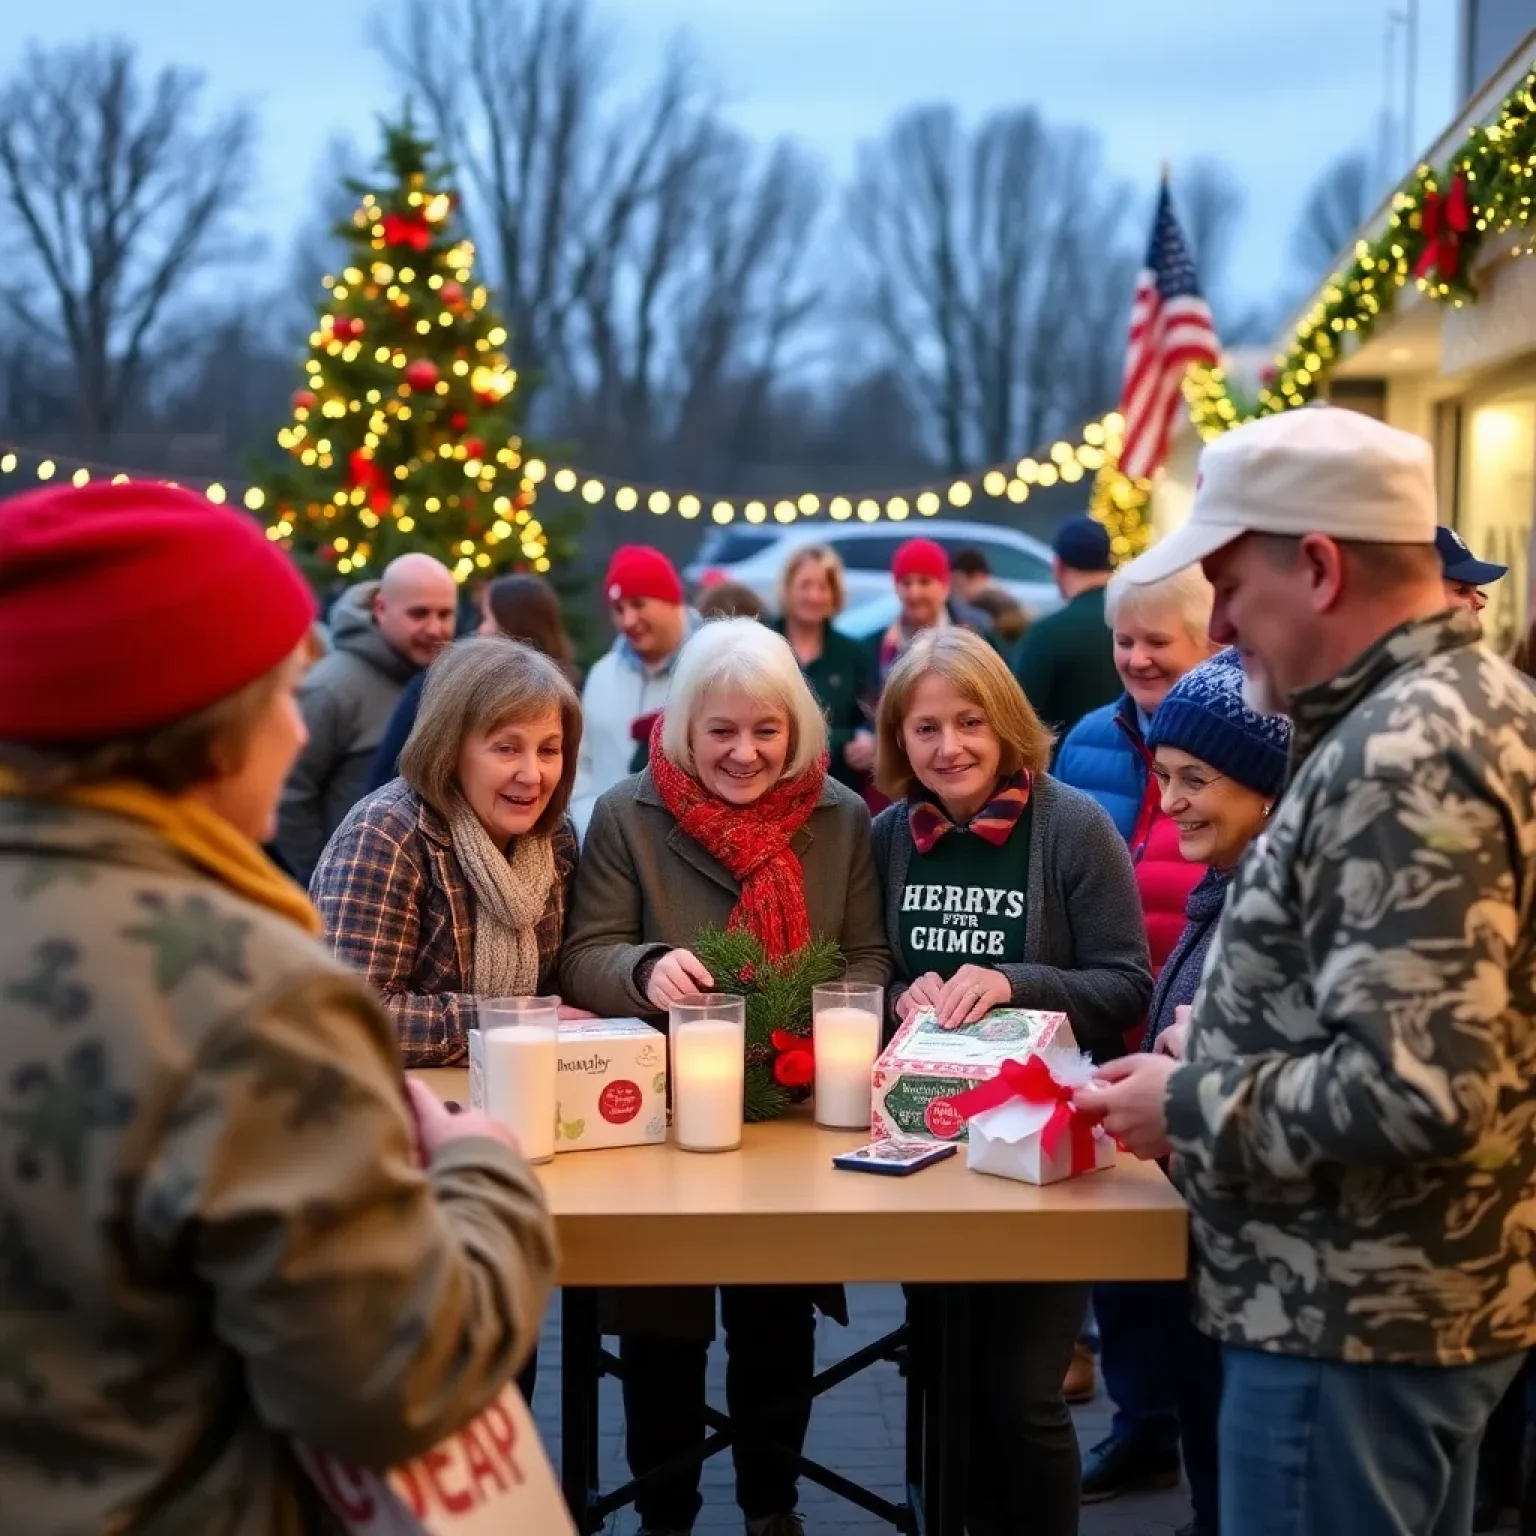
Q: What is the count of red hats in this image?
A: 3